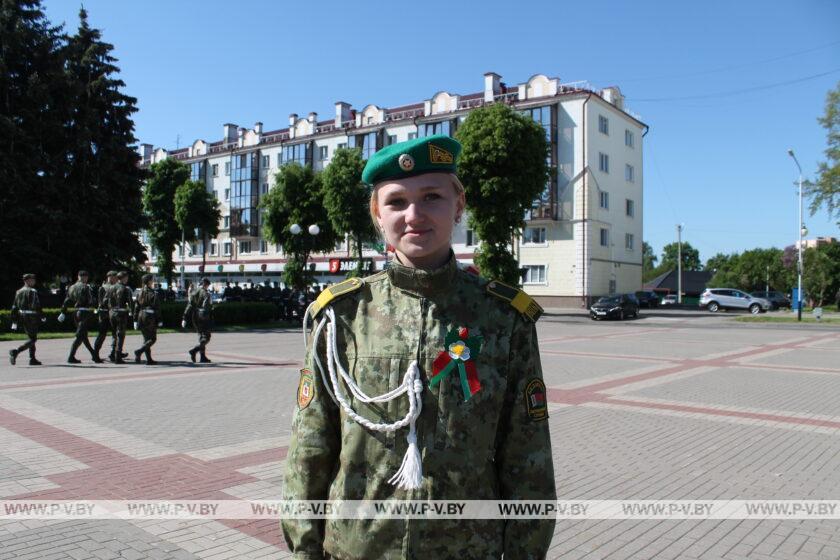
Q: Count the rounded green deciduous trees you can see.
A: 5